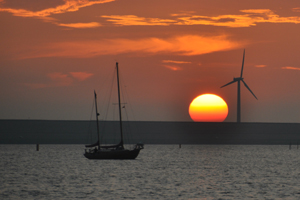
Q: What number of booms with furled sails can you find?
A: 2